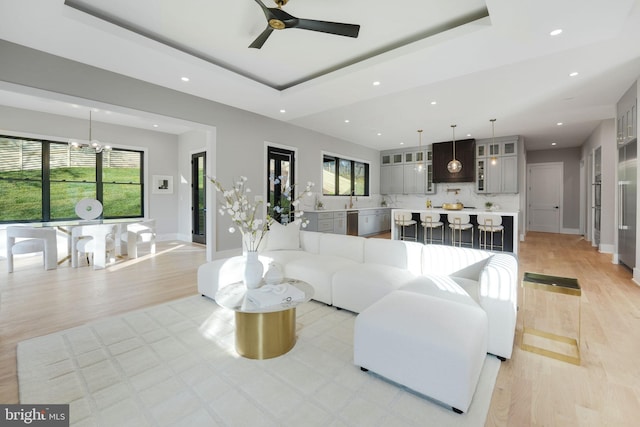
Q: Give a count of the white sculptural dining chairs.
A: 3